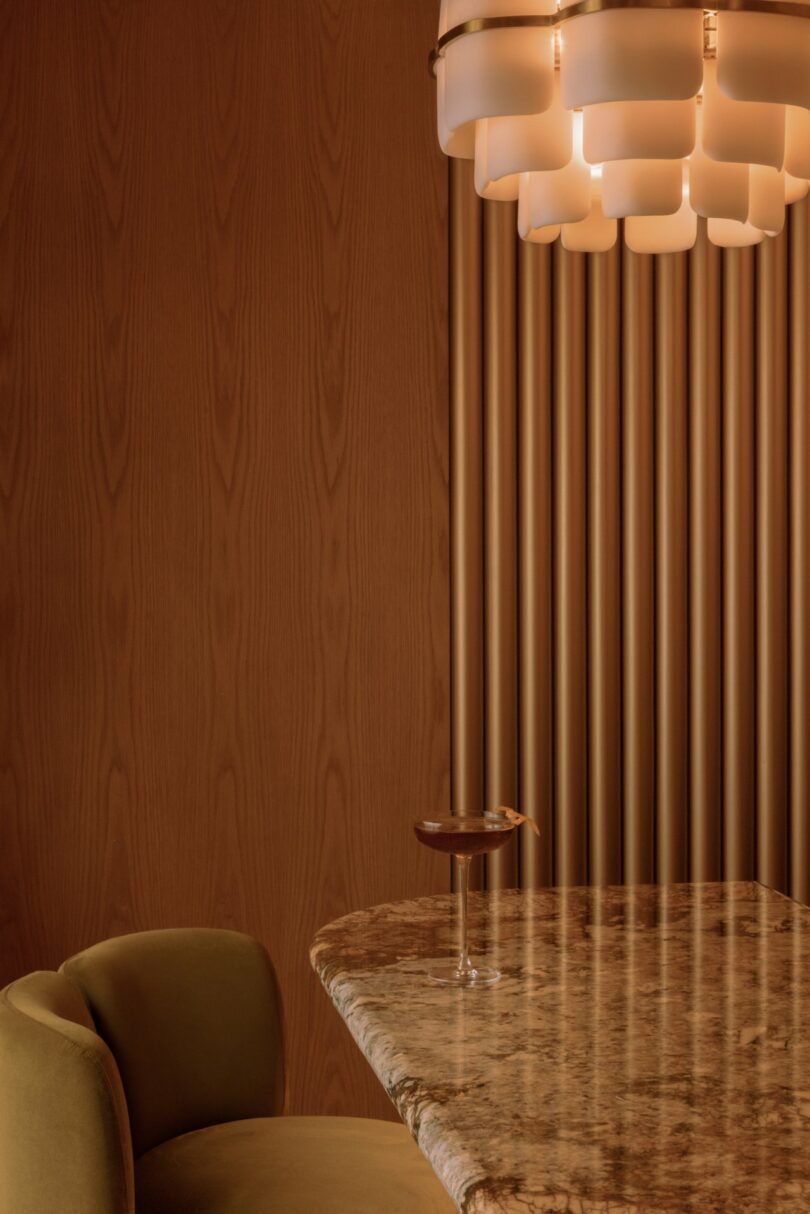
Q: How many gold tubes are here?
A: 11